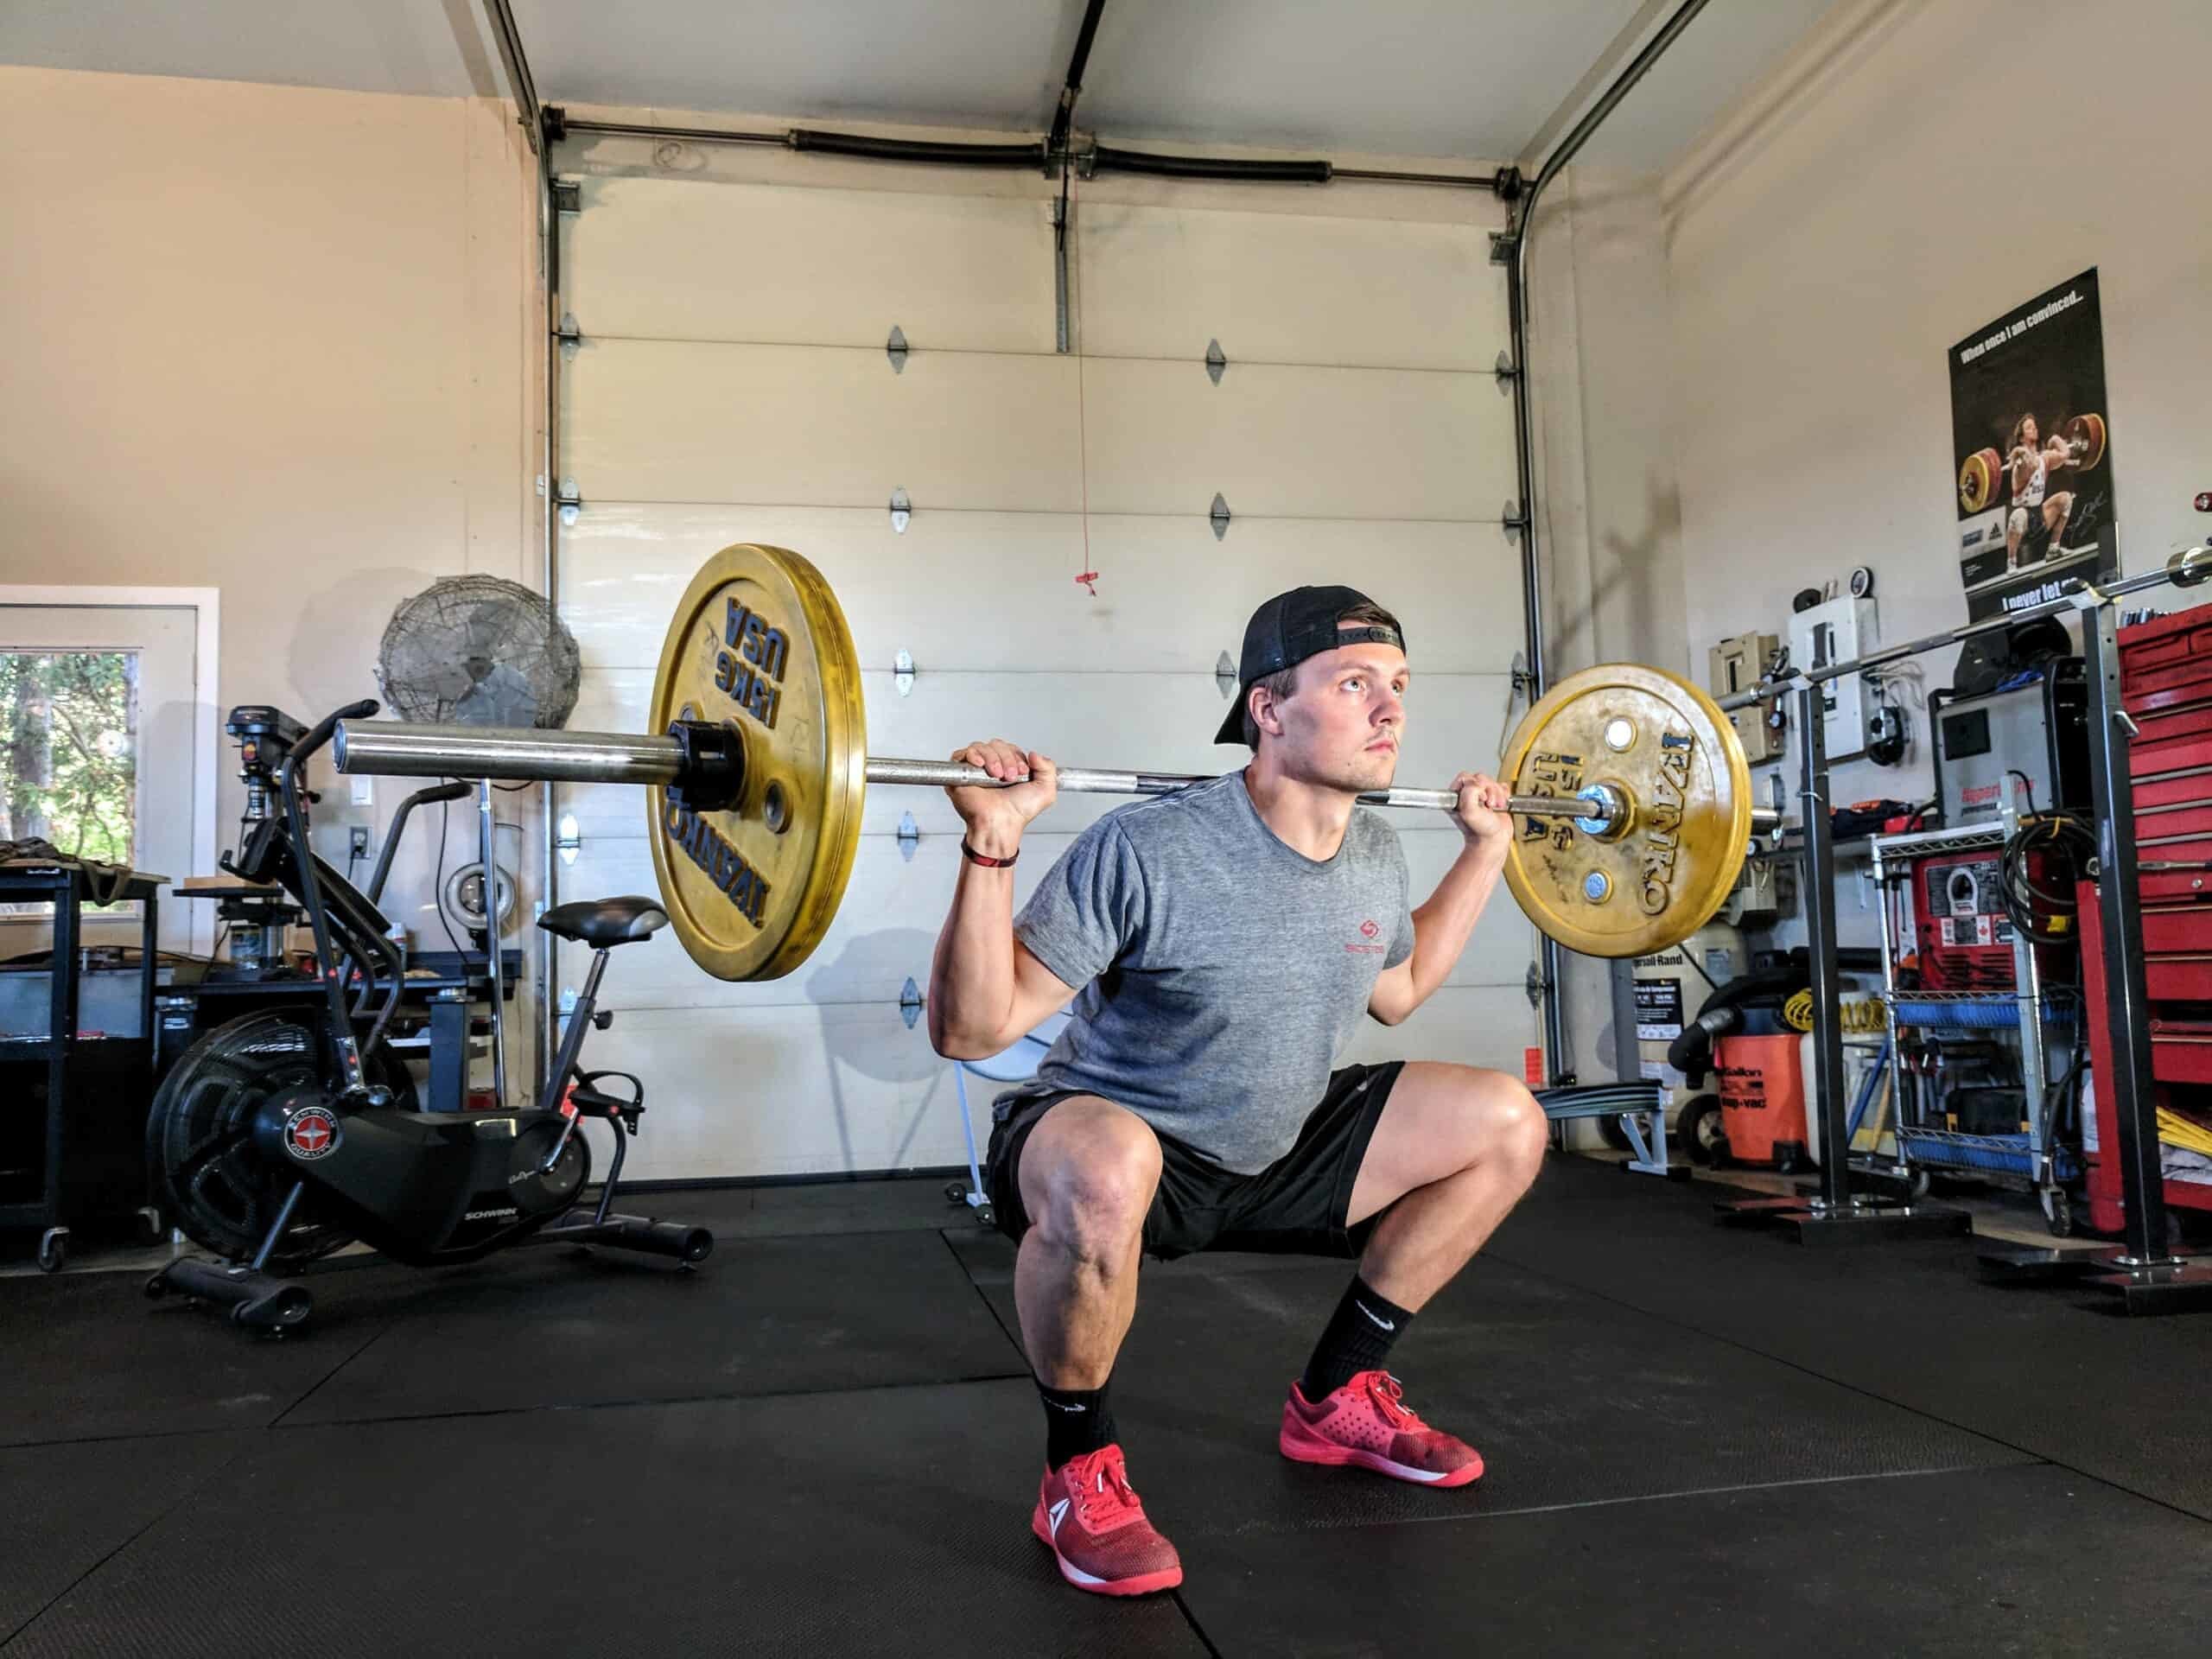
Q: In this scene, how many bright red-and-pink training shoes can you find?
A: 2